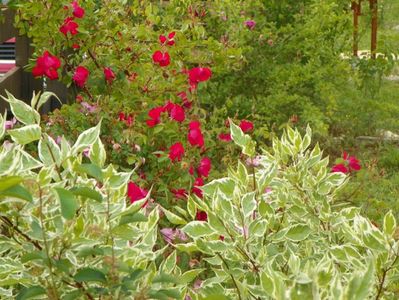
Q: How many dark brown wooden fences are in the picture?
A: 1